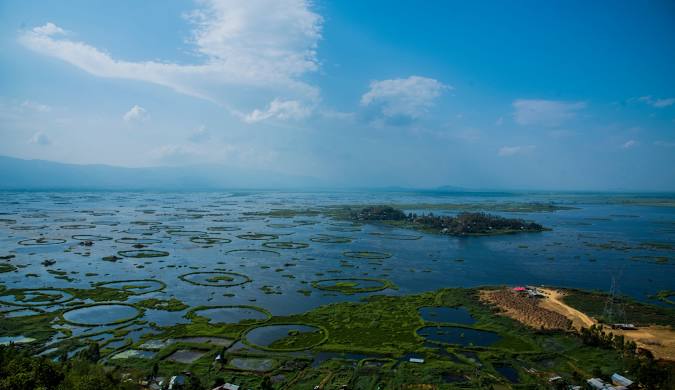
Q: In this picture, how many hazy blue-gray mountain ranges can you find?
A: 1